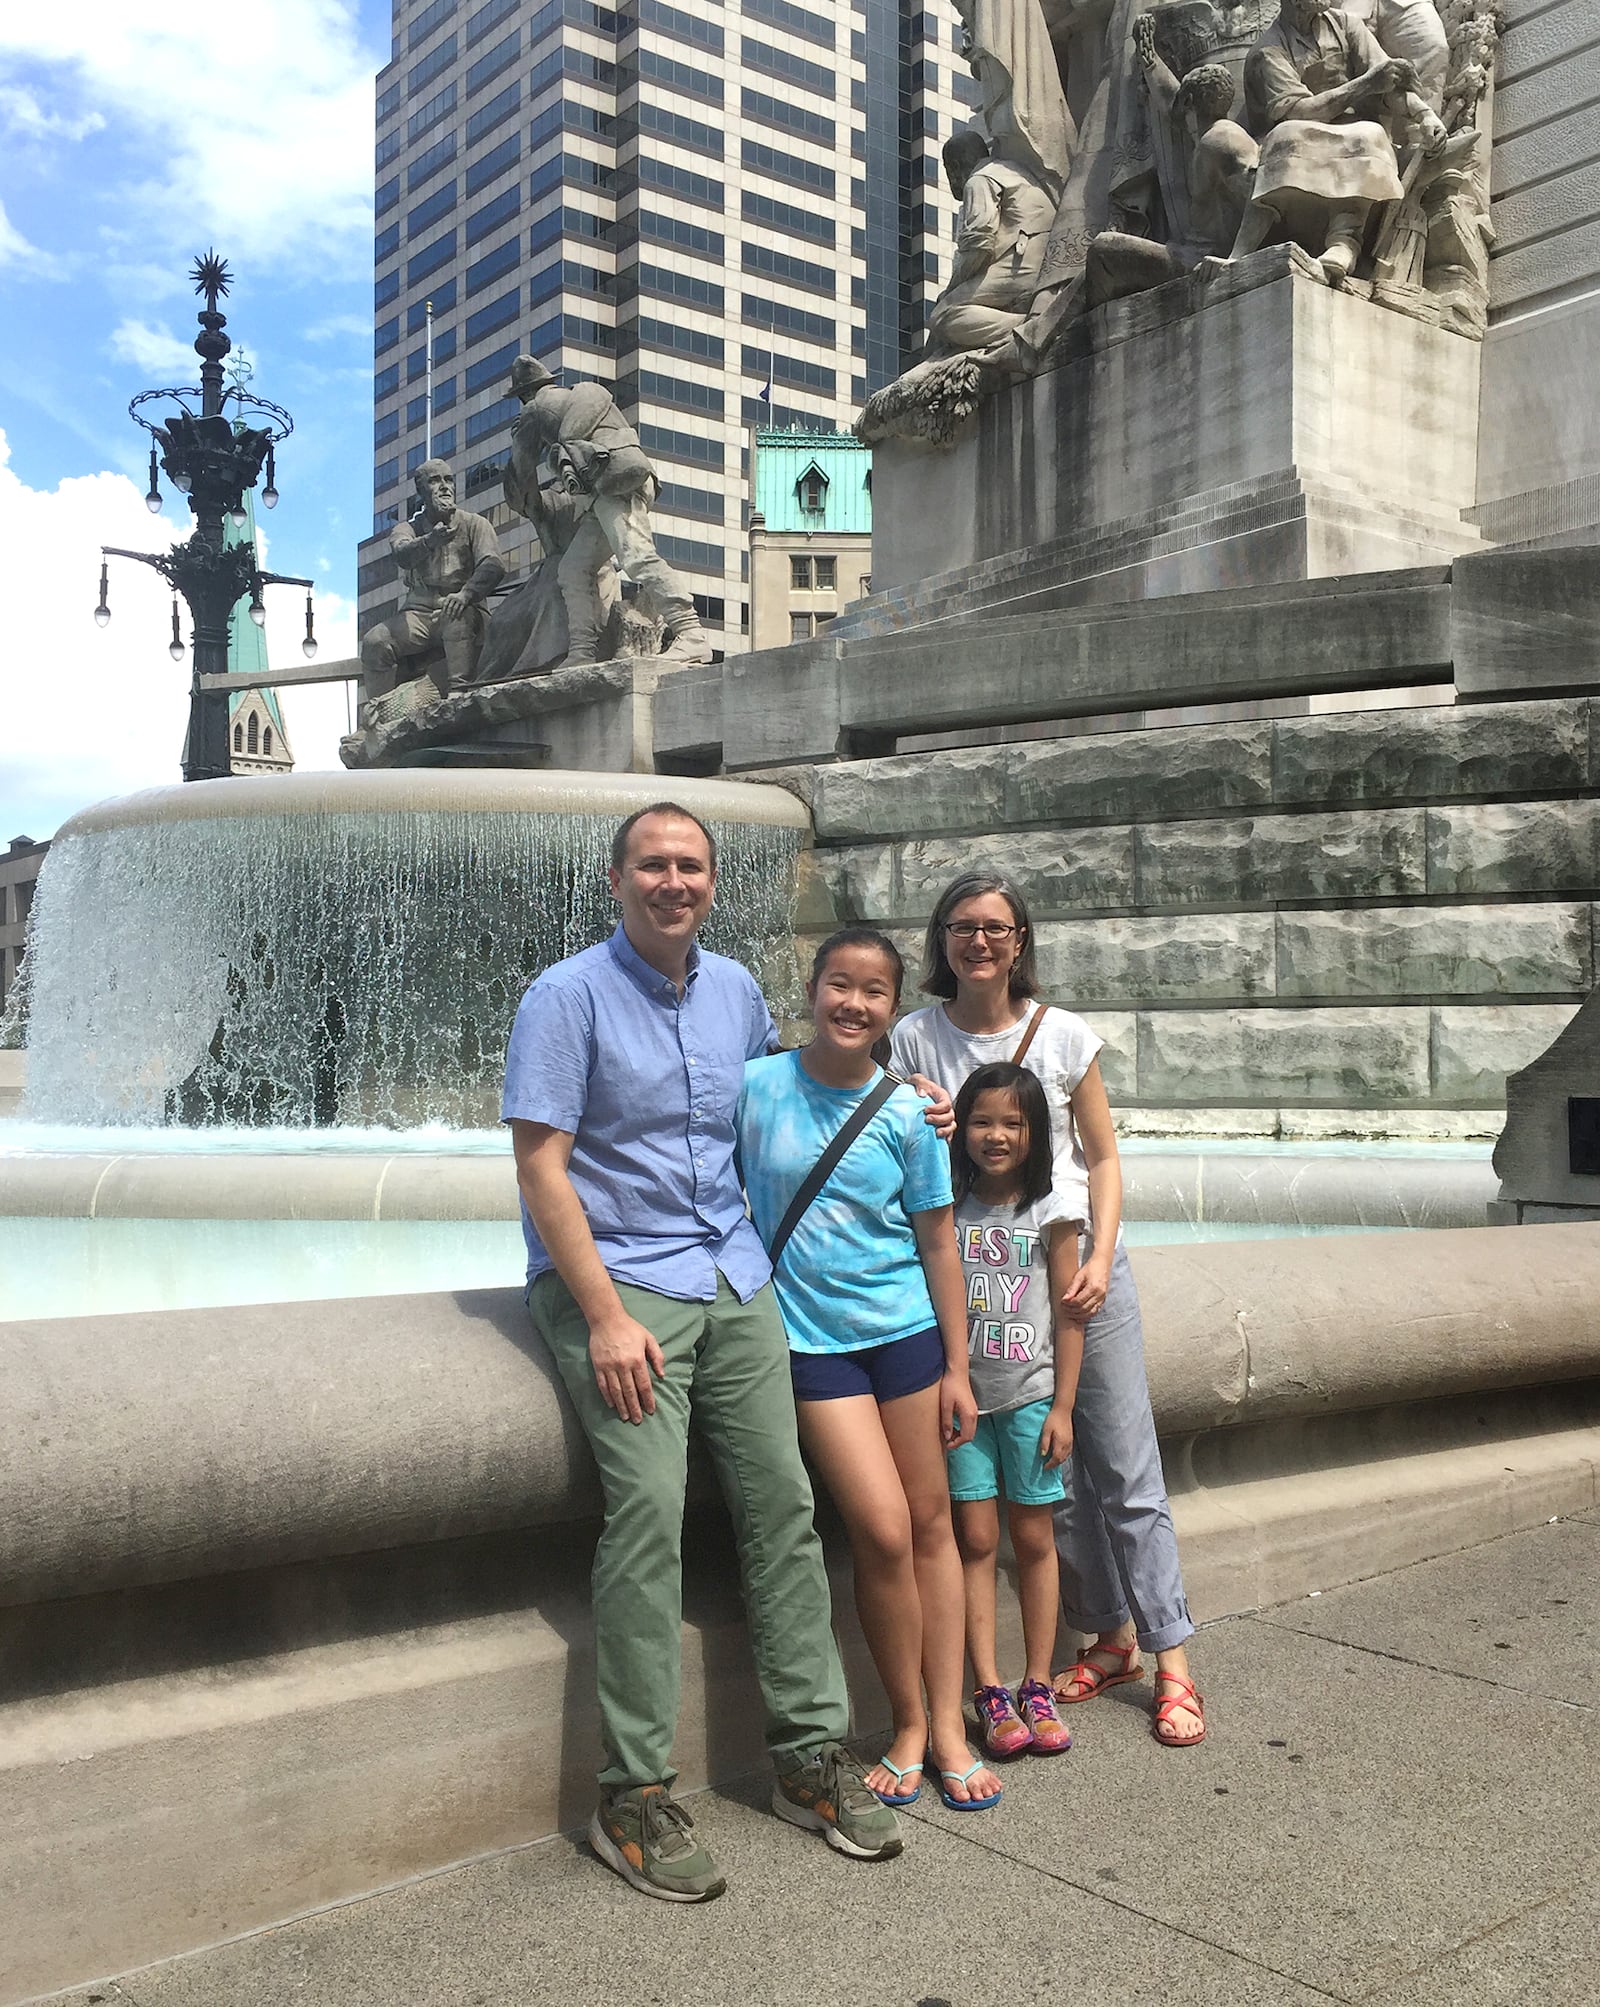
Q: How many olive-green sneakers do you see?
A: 2